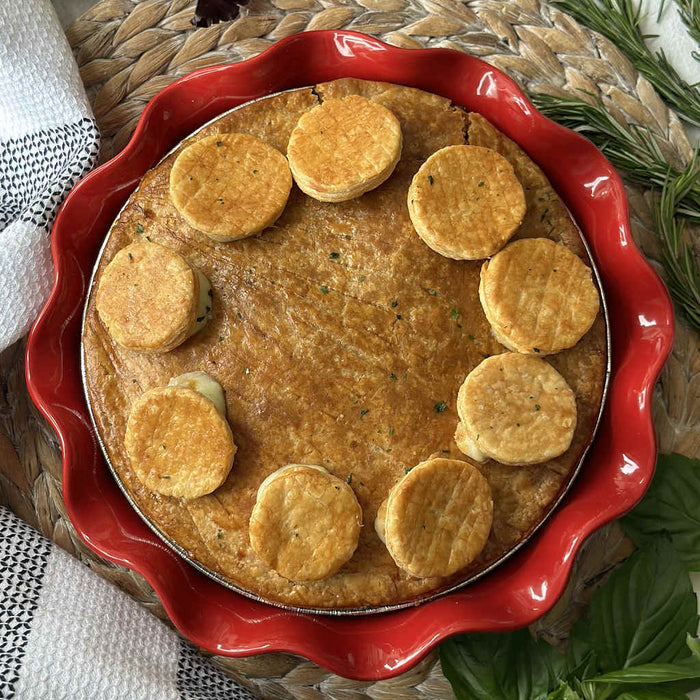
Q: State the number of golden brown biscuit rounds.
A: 9